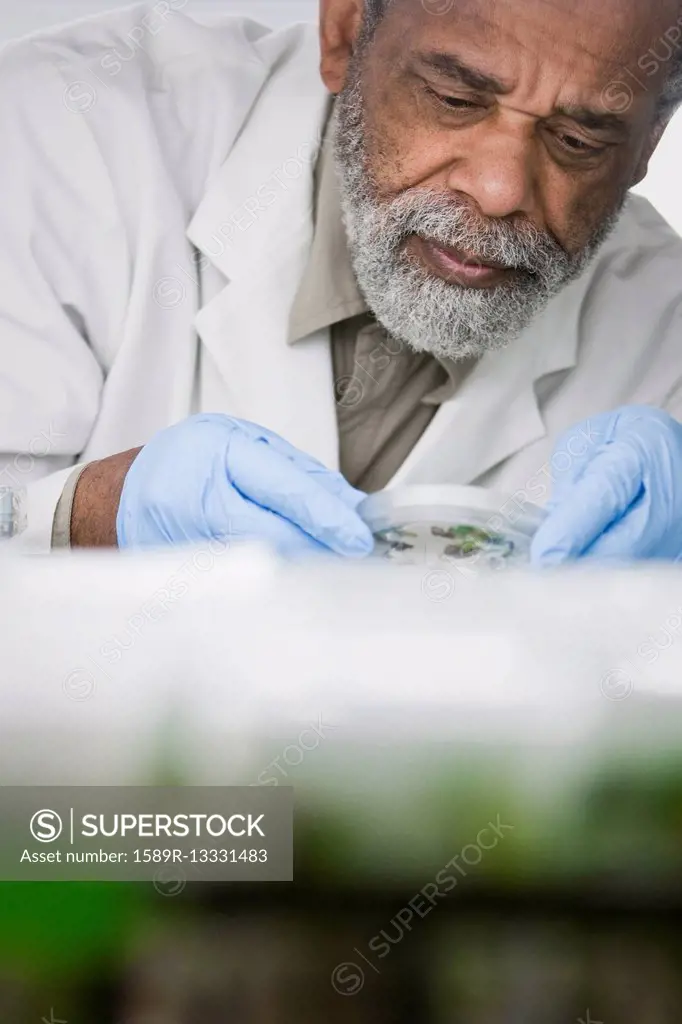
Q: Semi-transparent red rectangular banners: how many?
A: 0